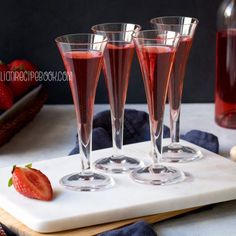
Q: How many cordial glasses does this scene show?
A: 4